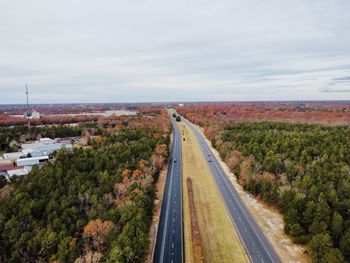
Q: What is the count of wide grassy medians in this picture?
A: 1